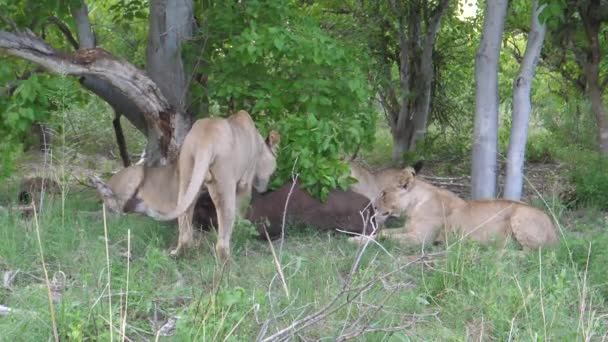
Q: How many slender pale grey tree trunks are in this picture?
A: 2